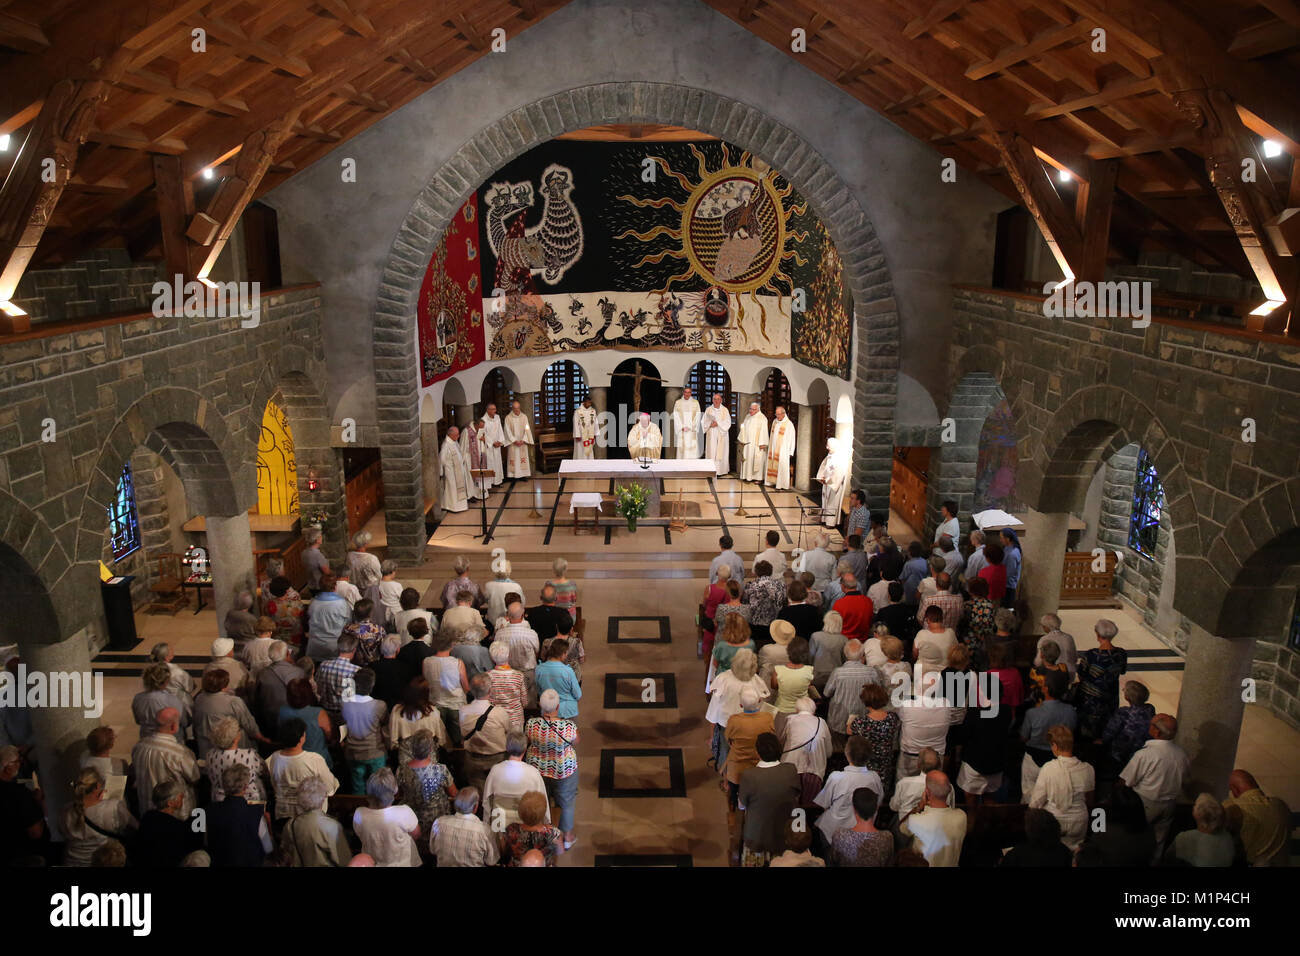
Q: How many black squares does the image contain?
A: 4